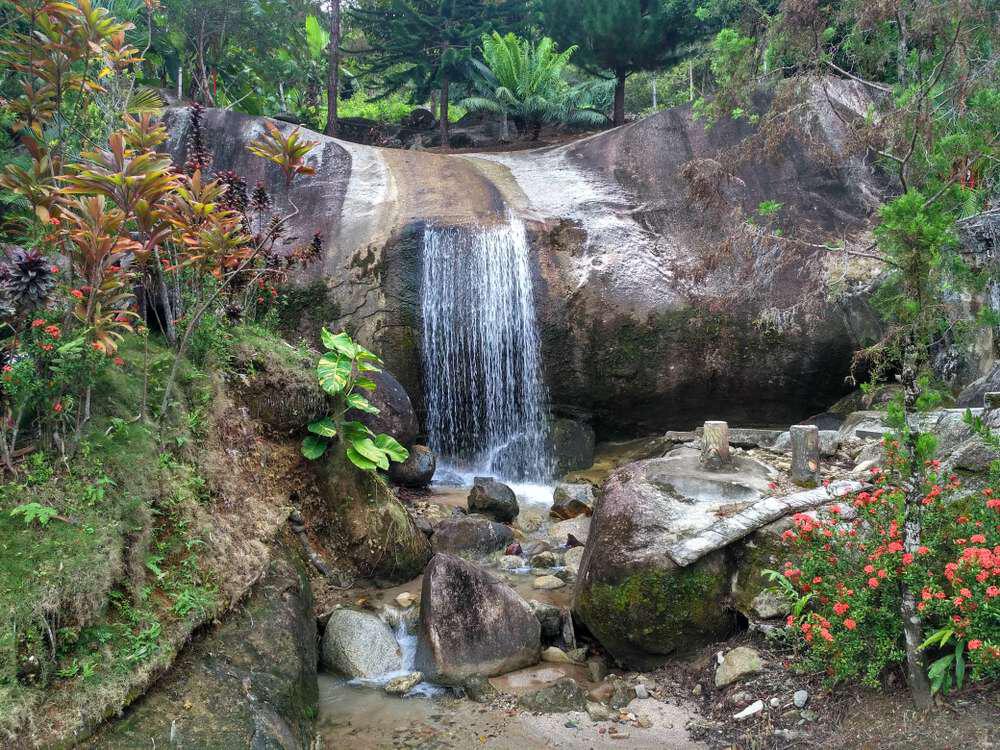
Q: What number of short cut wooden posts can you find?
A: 2